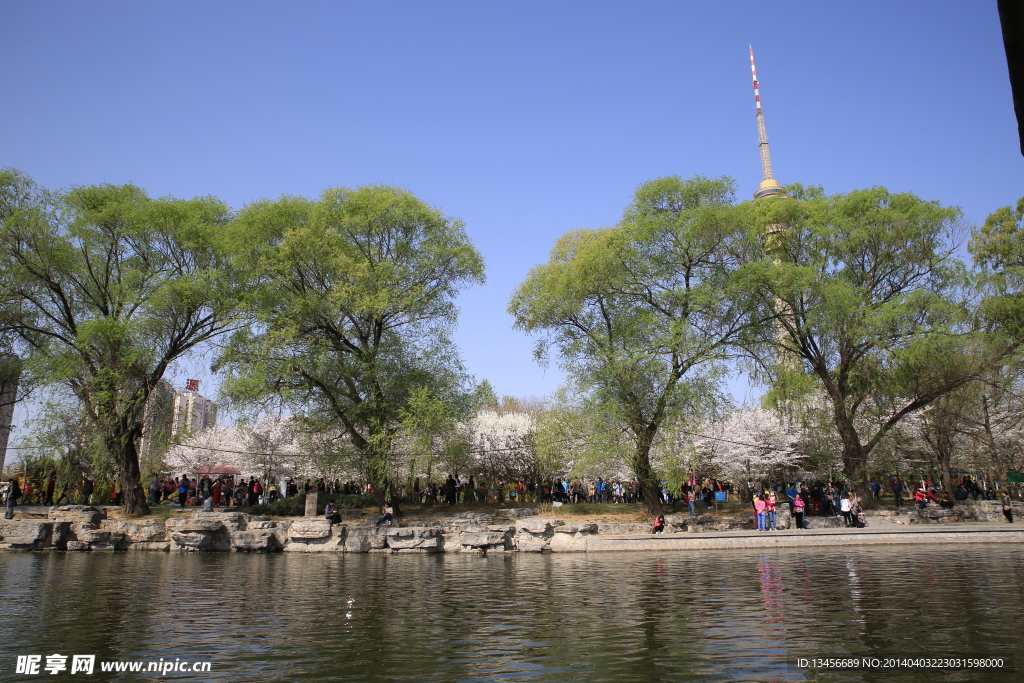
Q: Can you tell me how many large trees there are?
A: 4